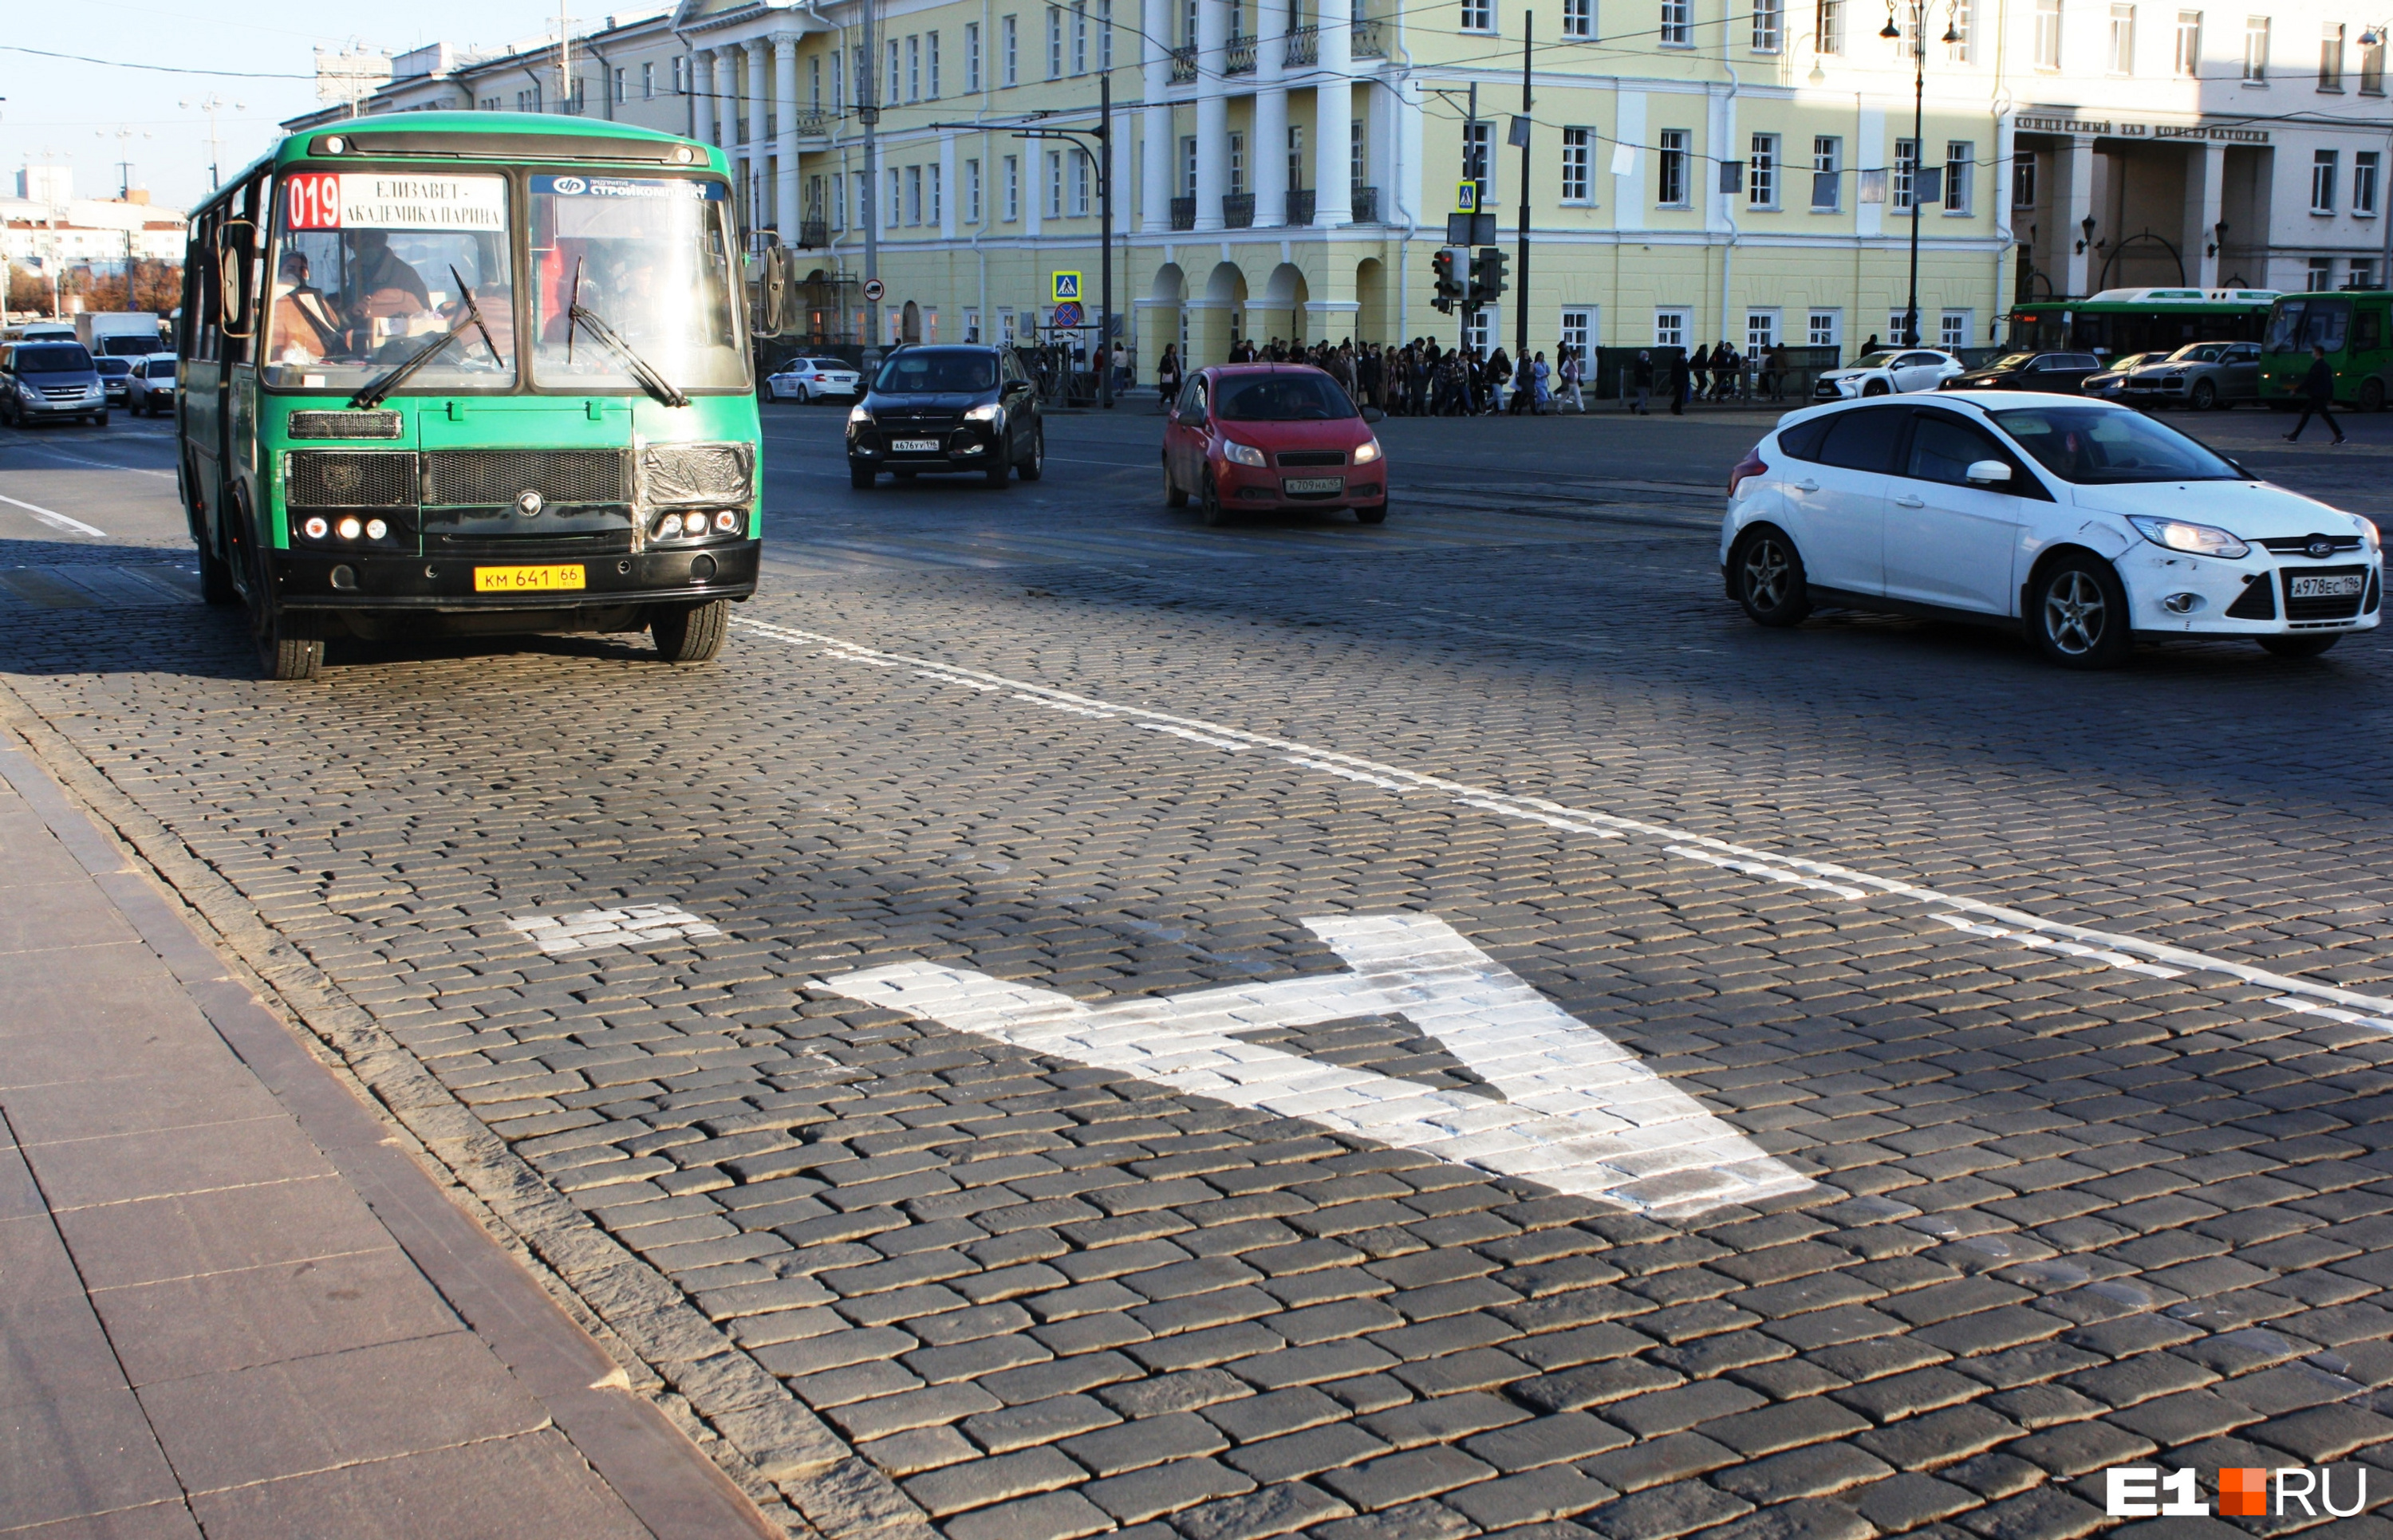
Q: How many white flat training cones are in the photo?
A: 0